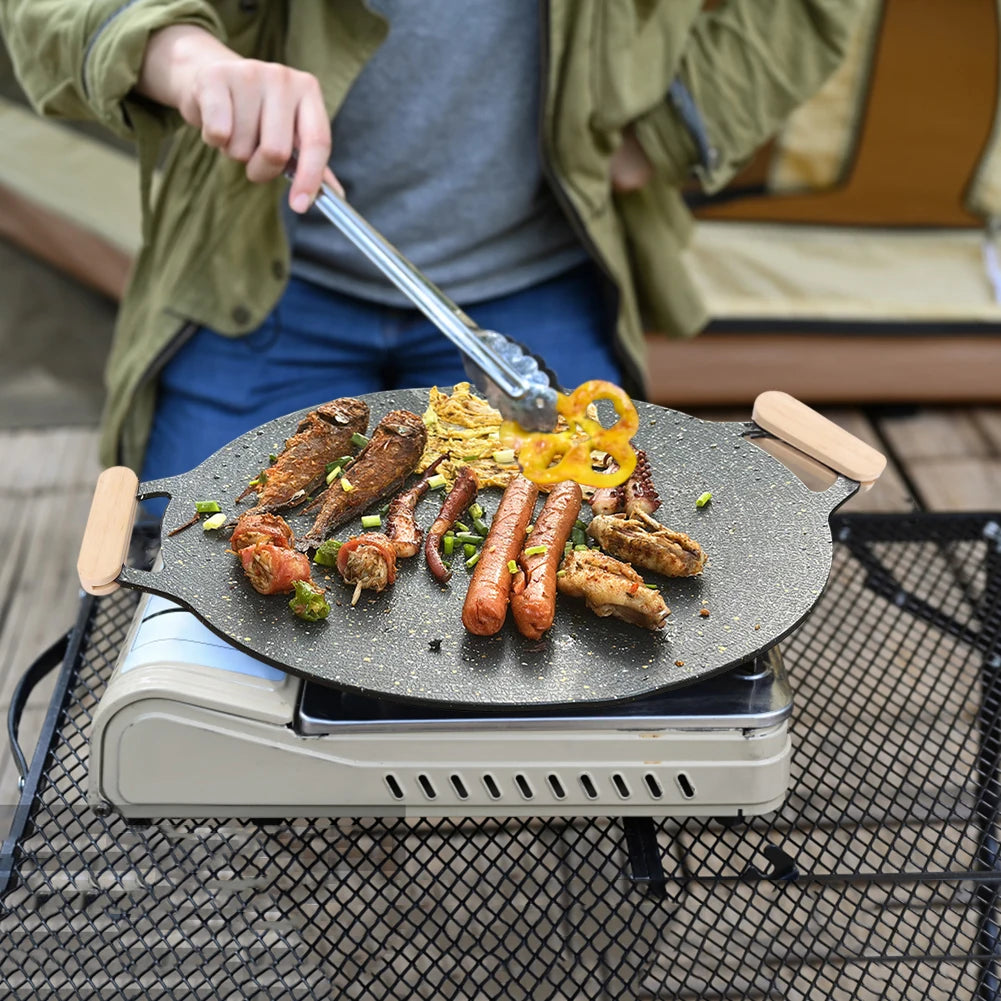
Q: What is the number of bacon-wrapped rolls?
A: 3